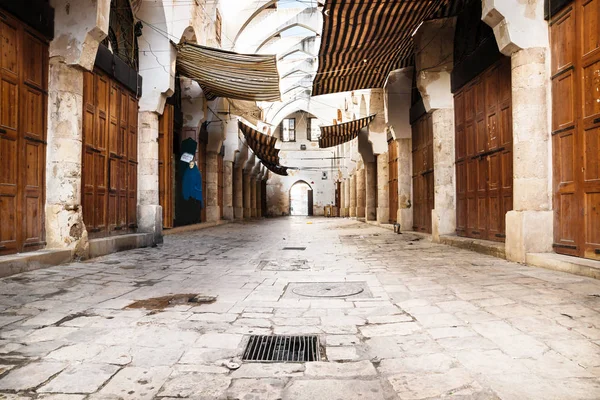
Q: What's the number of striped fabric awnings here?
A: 4